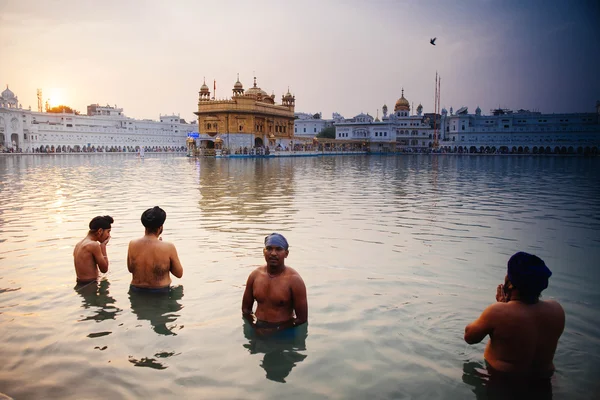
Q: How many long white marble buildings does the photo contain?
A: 2